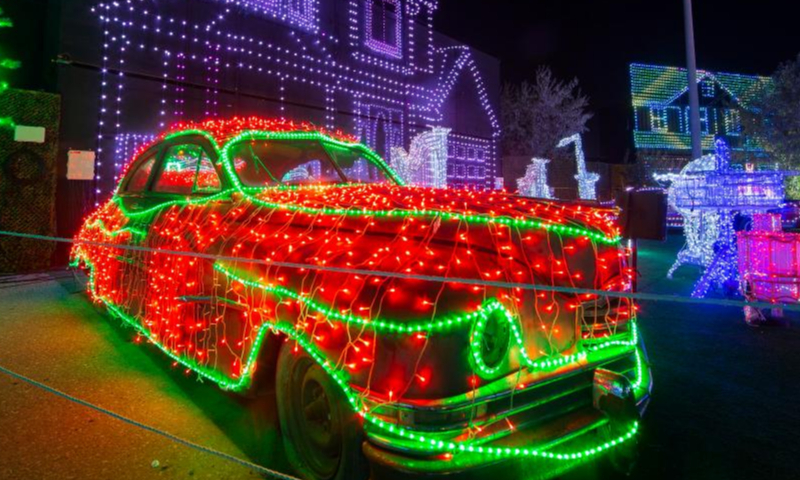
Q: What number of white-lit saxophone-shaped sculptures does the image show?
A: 1